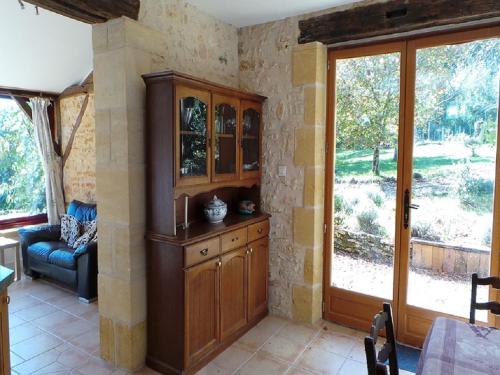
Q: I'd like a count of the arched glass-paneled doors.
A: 3